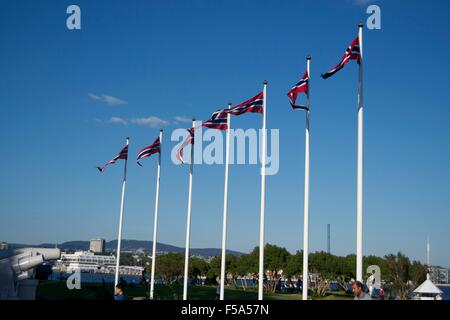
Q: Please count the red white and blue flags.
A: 7